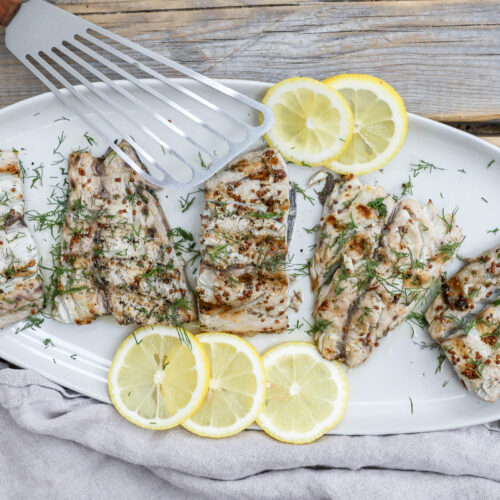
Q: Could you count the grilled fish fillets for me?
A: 5